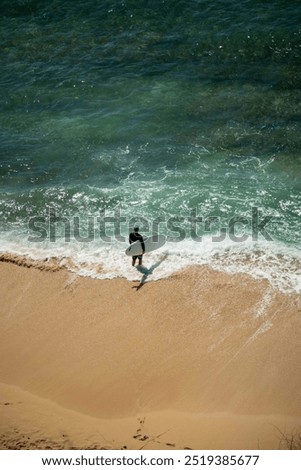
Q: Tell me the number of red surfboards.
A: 0